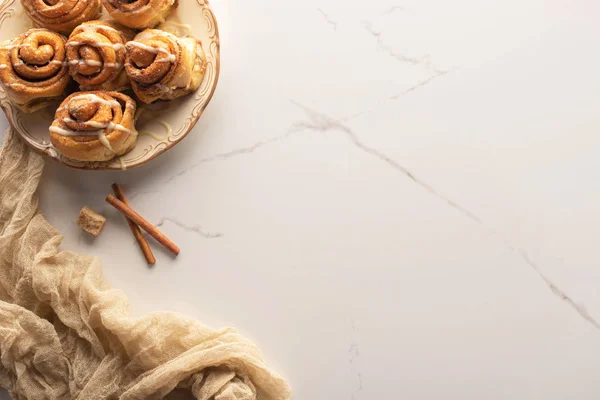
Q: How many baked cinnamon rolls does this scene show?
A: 6